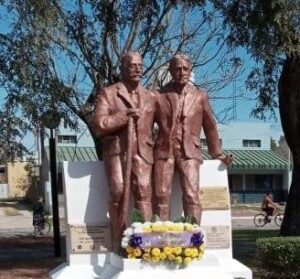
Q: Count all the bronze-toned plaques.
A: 3